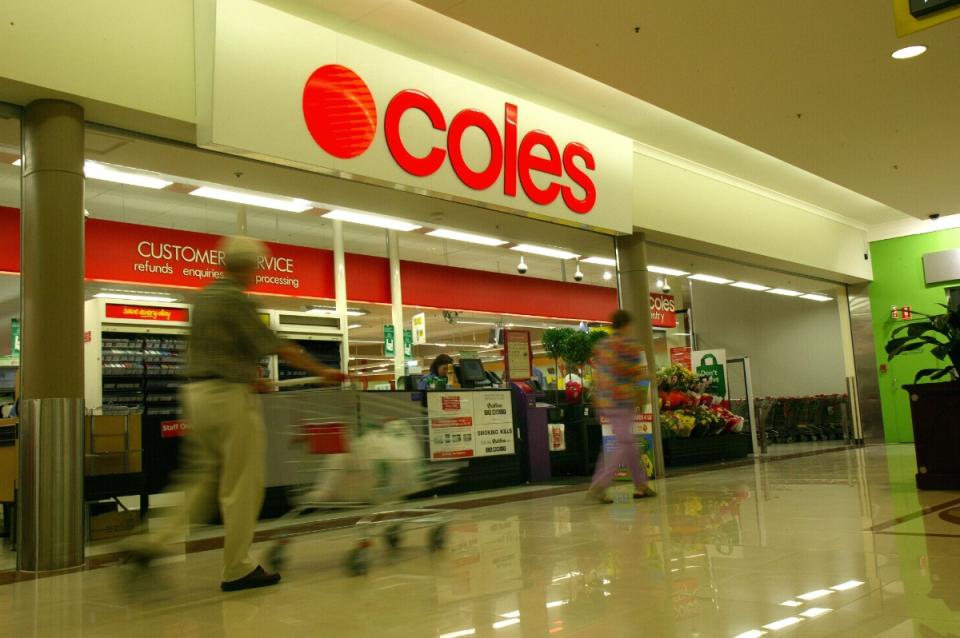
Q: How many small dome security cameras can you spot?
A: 3